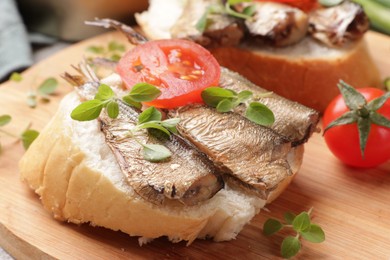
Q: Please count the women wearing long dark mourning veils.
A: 0